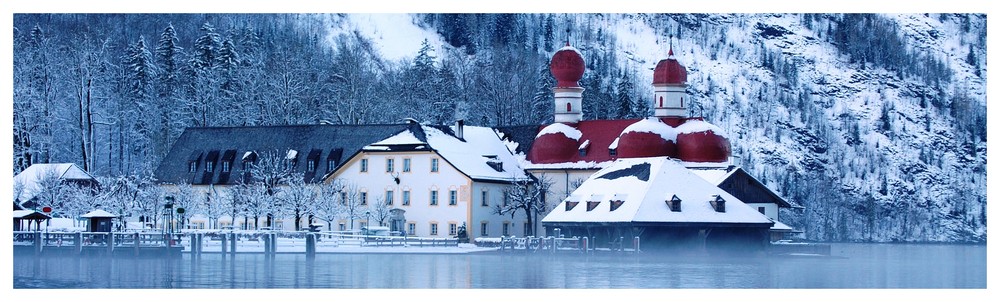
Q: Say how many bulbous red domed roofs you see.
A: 5